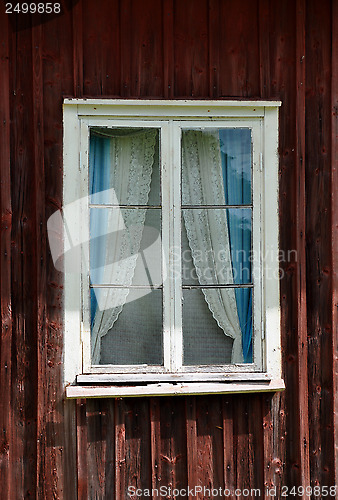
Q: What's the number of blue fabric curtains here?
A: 2